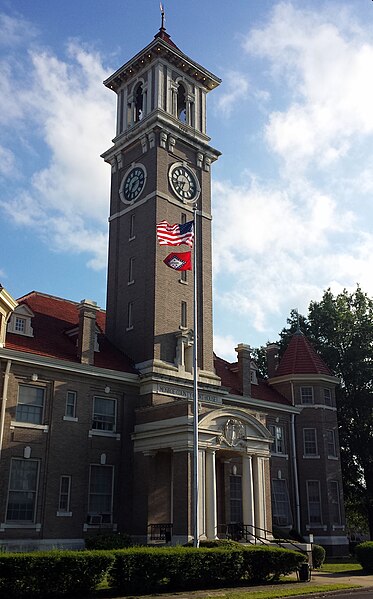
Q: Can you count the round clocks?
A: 2